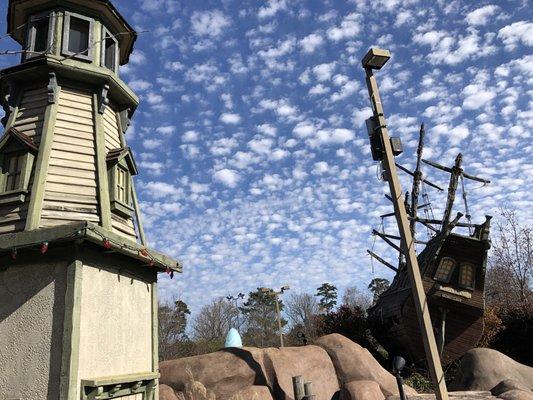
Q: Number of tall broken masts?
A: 2